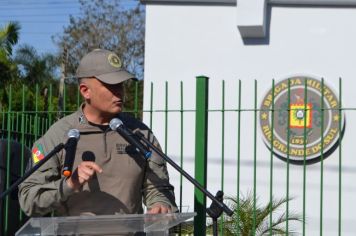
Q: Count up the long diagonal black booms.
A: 2